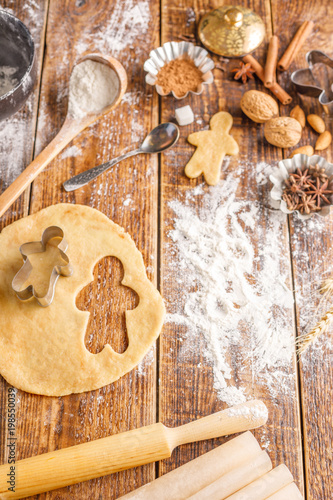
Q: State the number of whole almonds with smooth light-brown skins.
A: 4